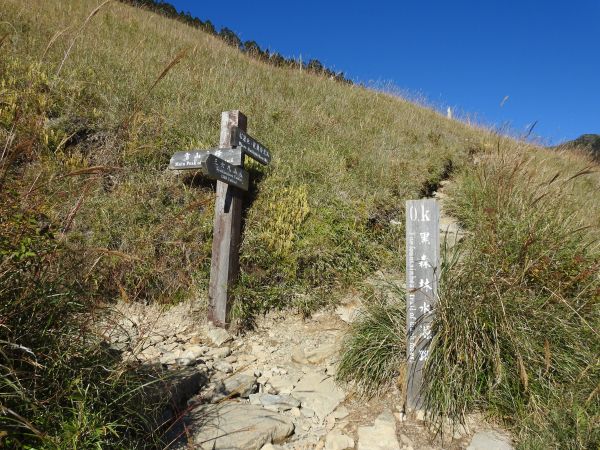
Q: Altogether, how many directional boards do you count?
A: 3